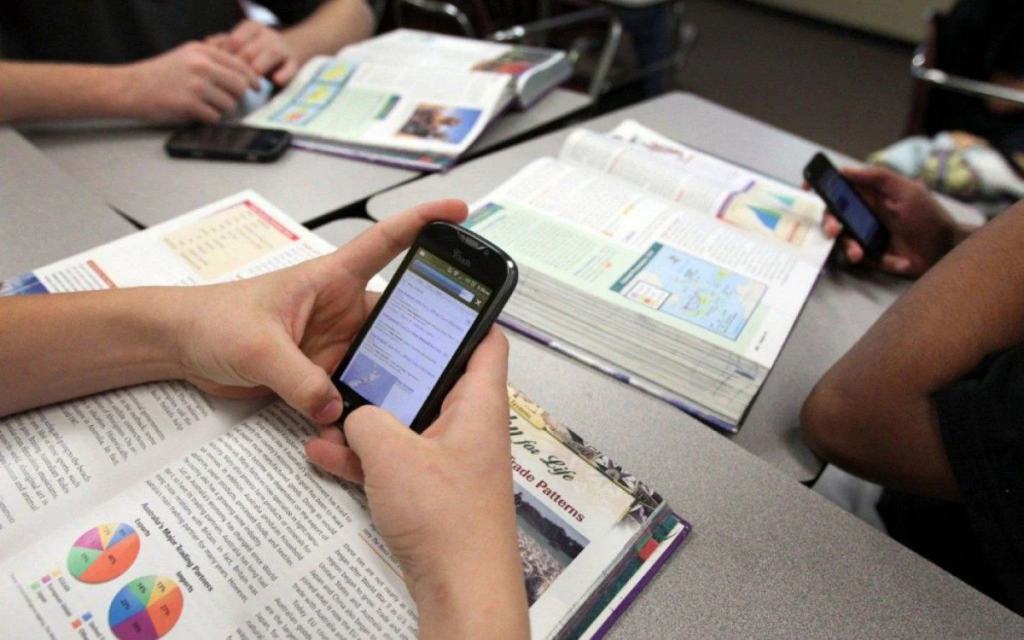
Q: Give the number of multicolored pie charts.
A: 2